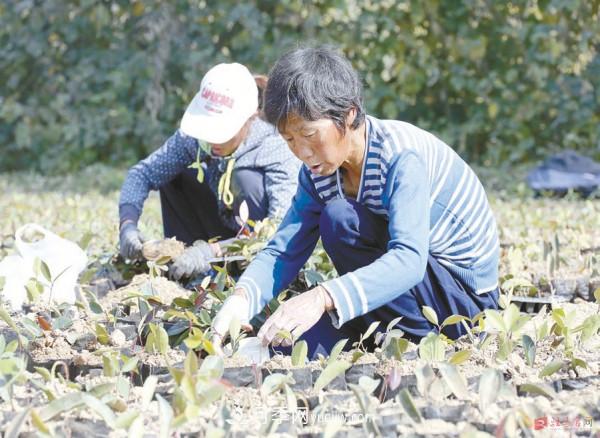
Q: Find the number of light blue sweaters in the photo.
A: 1